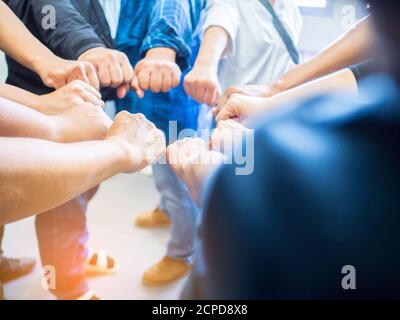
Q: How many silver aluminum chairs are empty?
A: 0